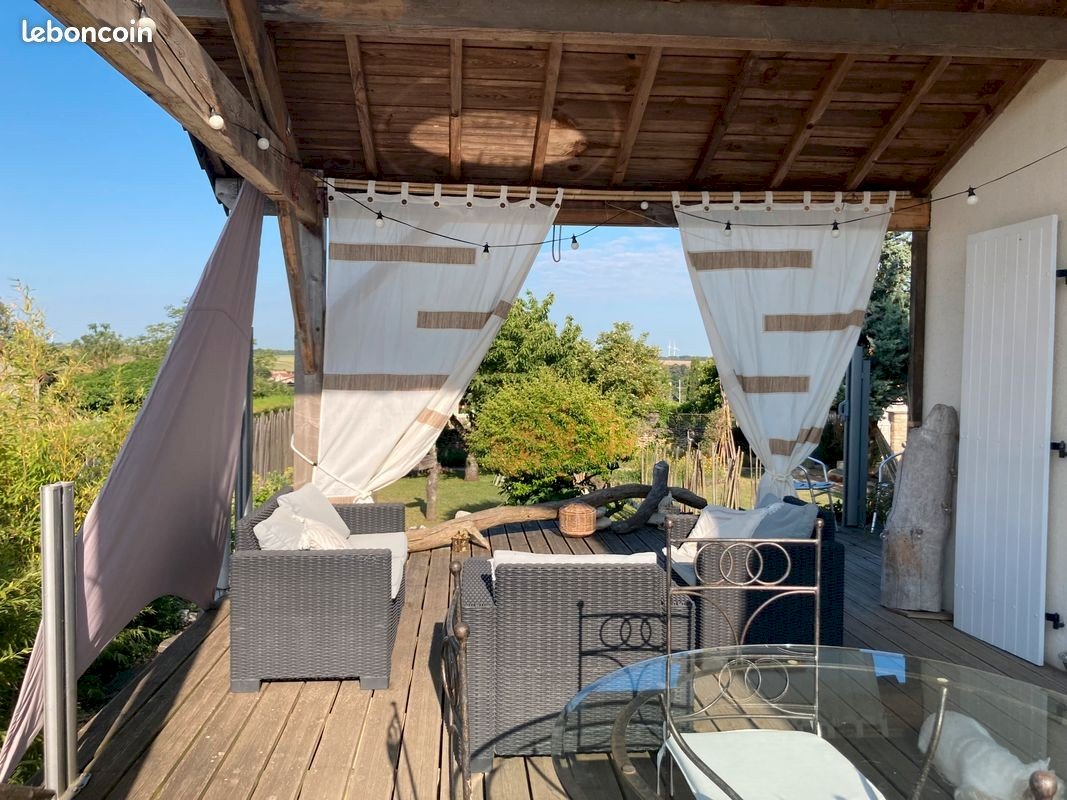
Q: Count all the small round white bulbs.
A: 10